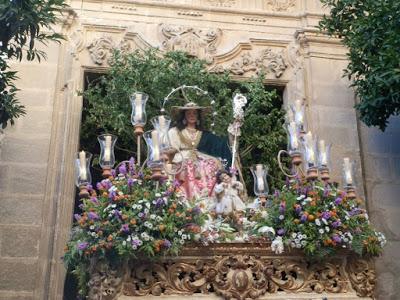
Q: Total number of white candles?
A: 11